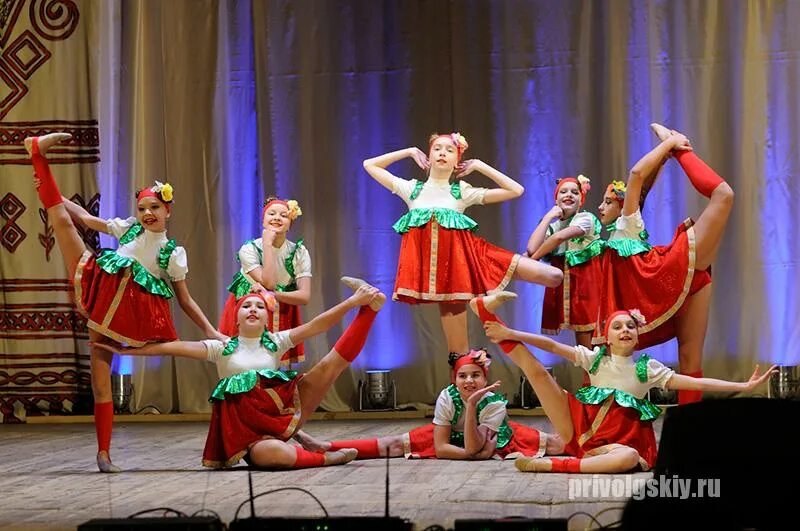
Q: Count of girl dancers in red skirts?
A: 8